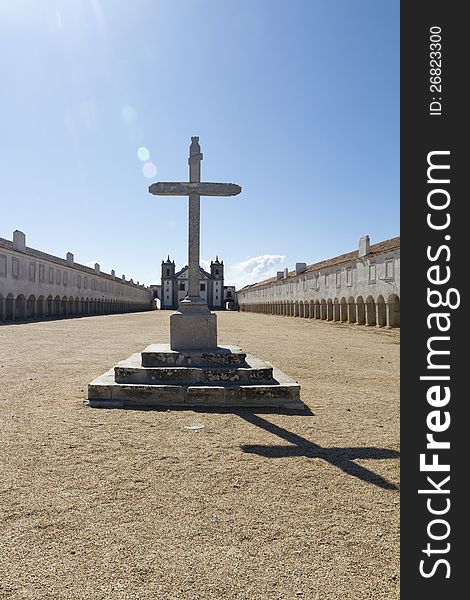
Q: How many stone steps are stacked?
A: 3